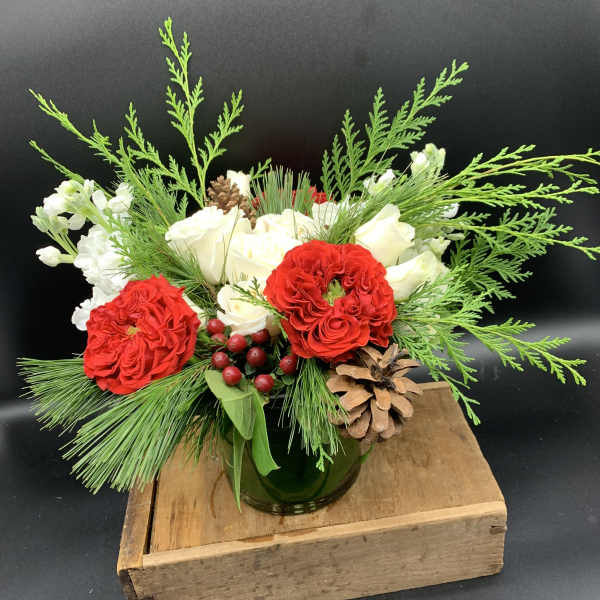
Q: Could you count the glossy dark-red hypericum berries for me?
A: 9